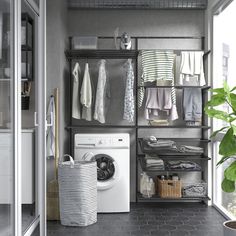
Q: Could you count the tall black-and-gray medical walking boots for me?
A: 0